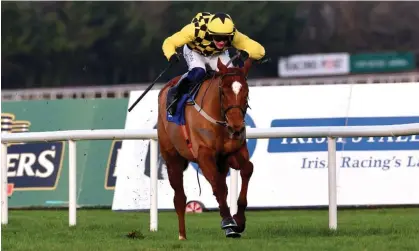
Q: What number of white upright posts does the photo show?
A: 5